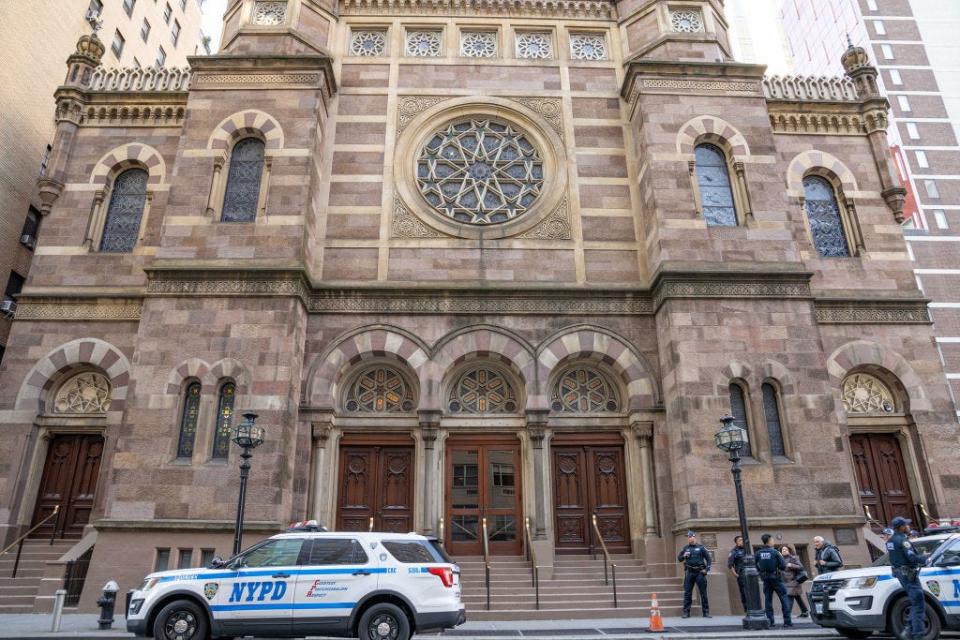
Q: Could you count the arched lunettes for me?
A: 5